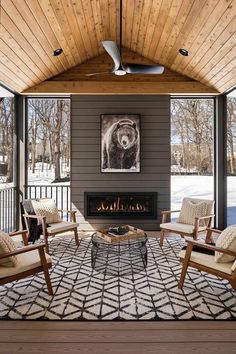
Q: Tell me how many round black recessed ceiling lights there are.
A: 2